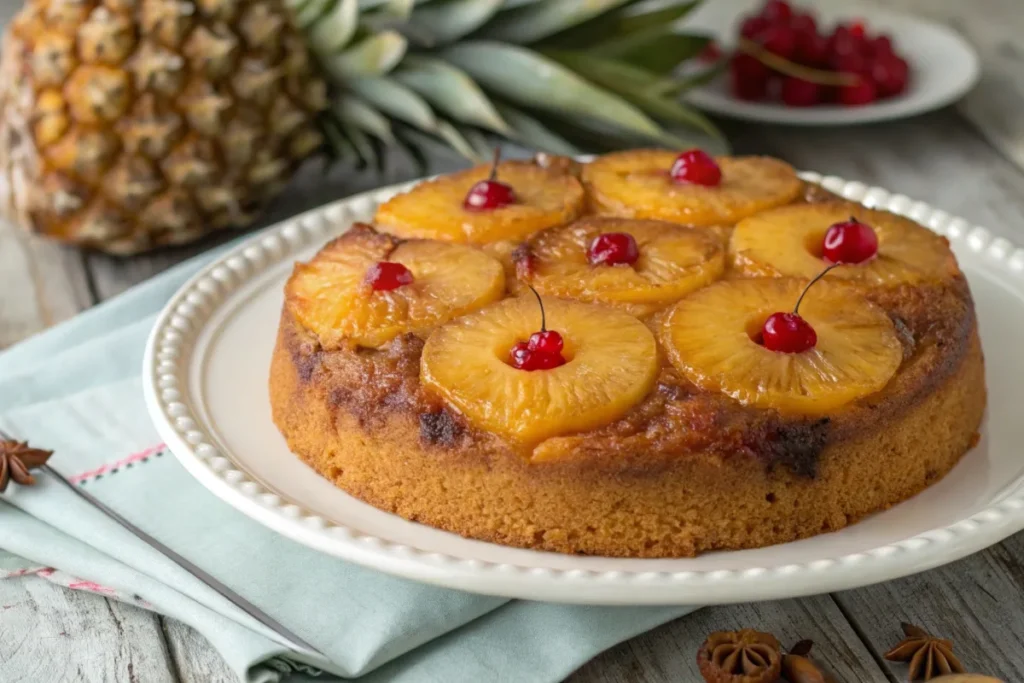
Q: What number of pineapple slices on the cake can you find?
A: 7